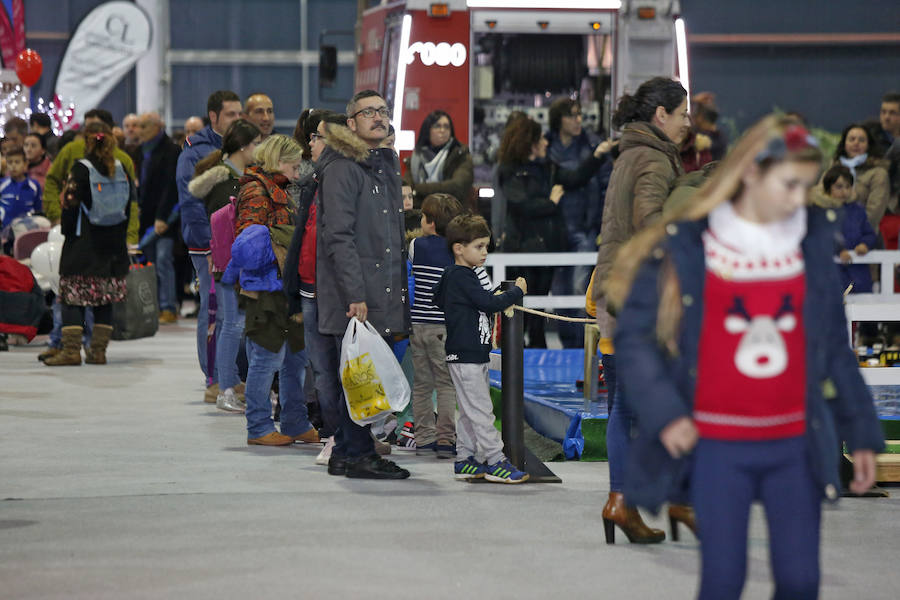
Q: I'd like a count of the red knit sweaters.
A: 1